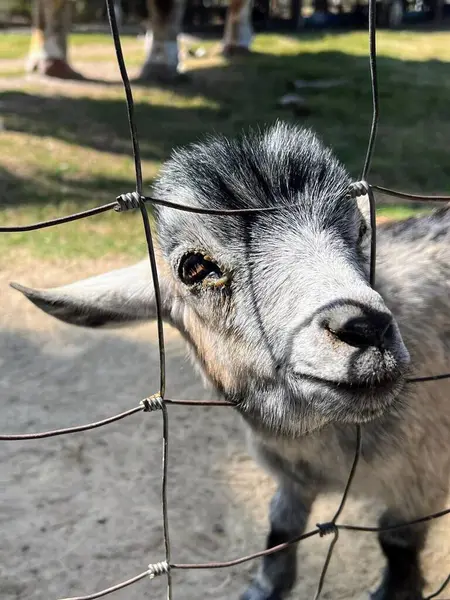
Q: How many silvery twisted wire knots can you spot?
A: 5